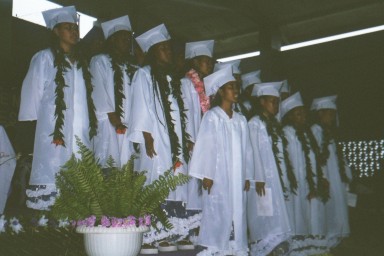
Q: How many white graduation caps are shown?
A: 11